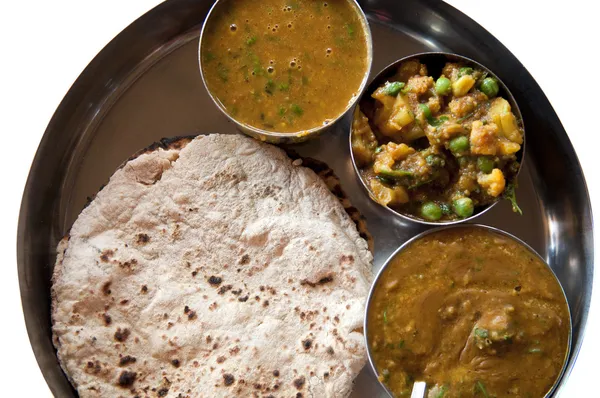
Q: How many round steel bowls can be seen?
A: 3